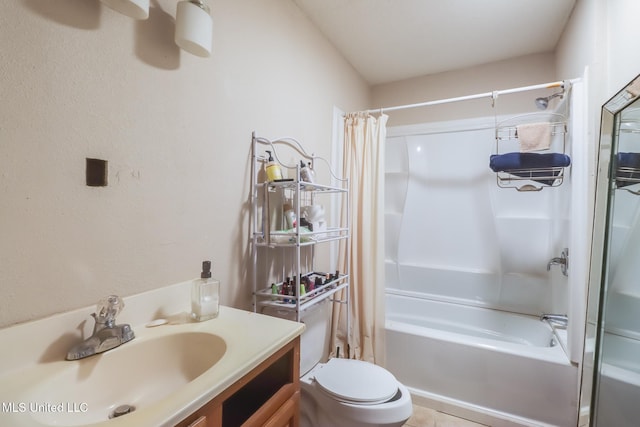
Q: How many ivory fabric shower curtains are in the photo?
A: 1